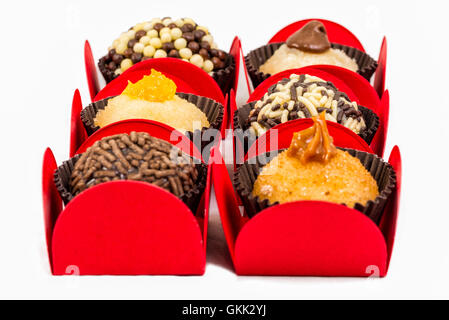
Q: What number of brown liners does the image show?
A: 6